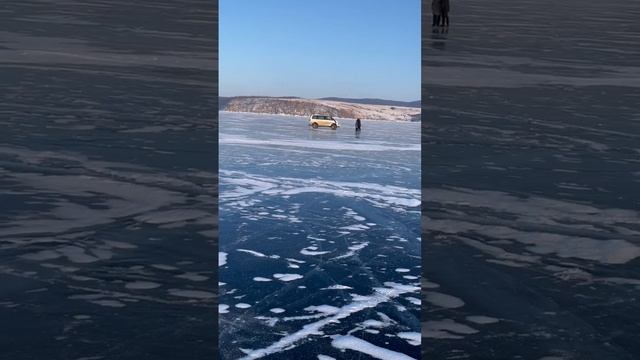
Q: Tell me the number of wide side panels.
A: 2